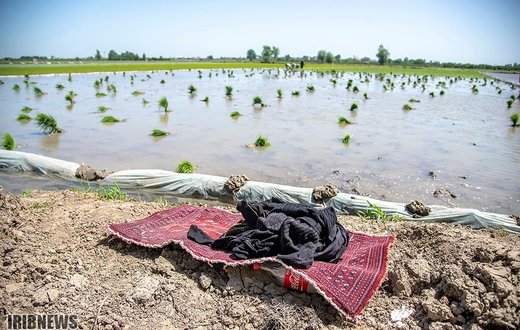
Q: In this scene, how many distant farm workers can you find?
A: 4